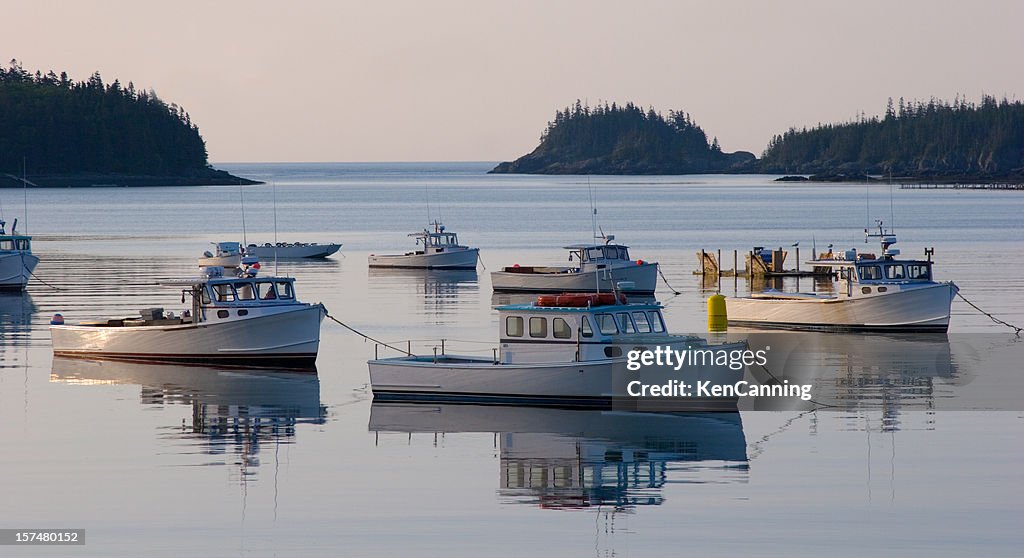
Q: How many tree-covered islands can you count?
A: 3